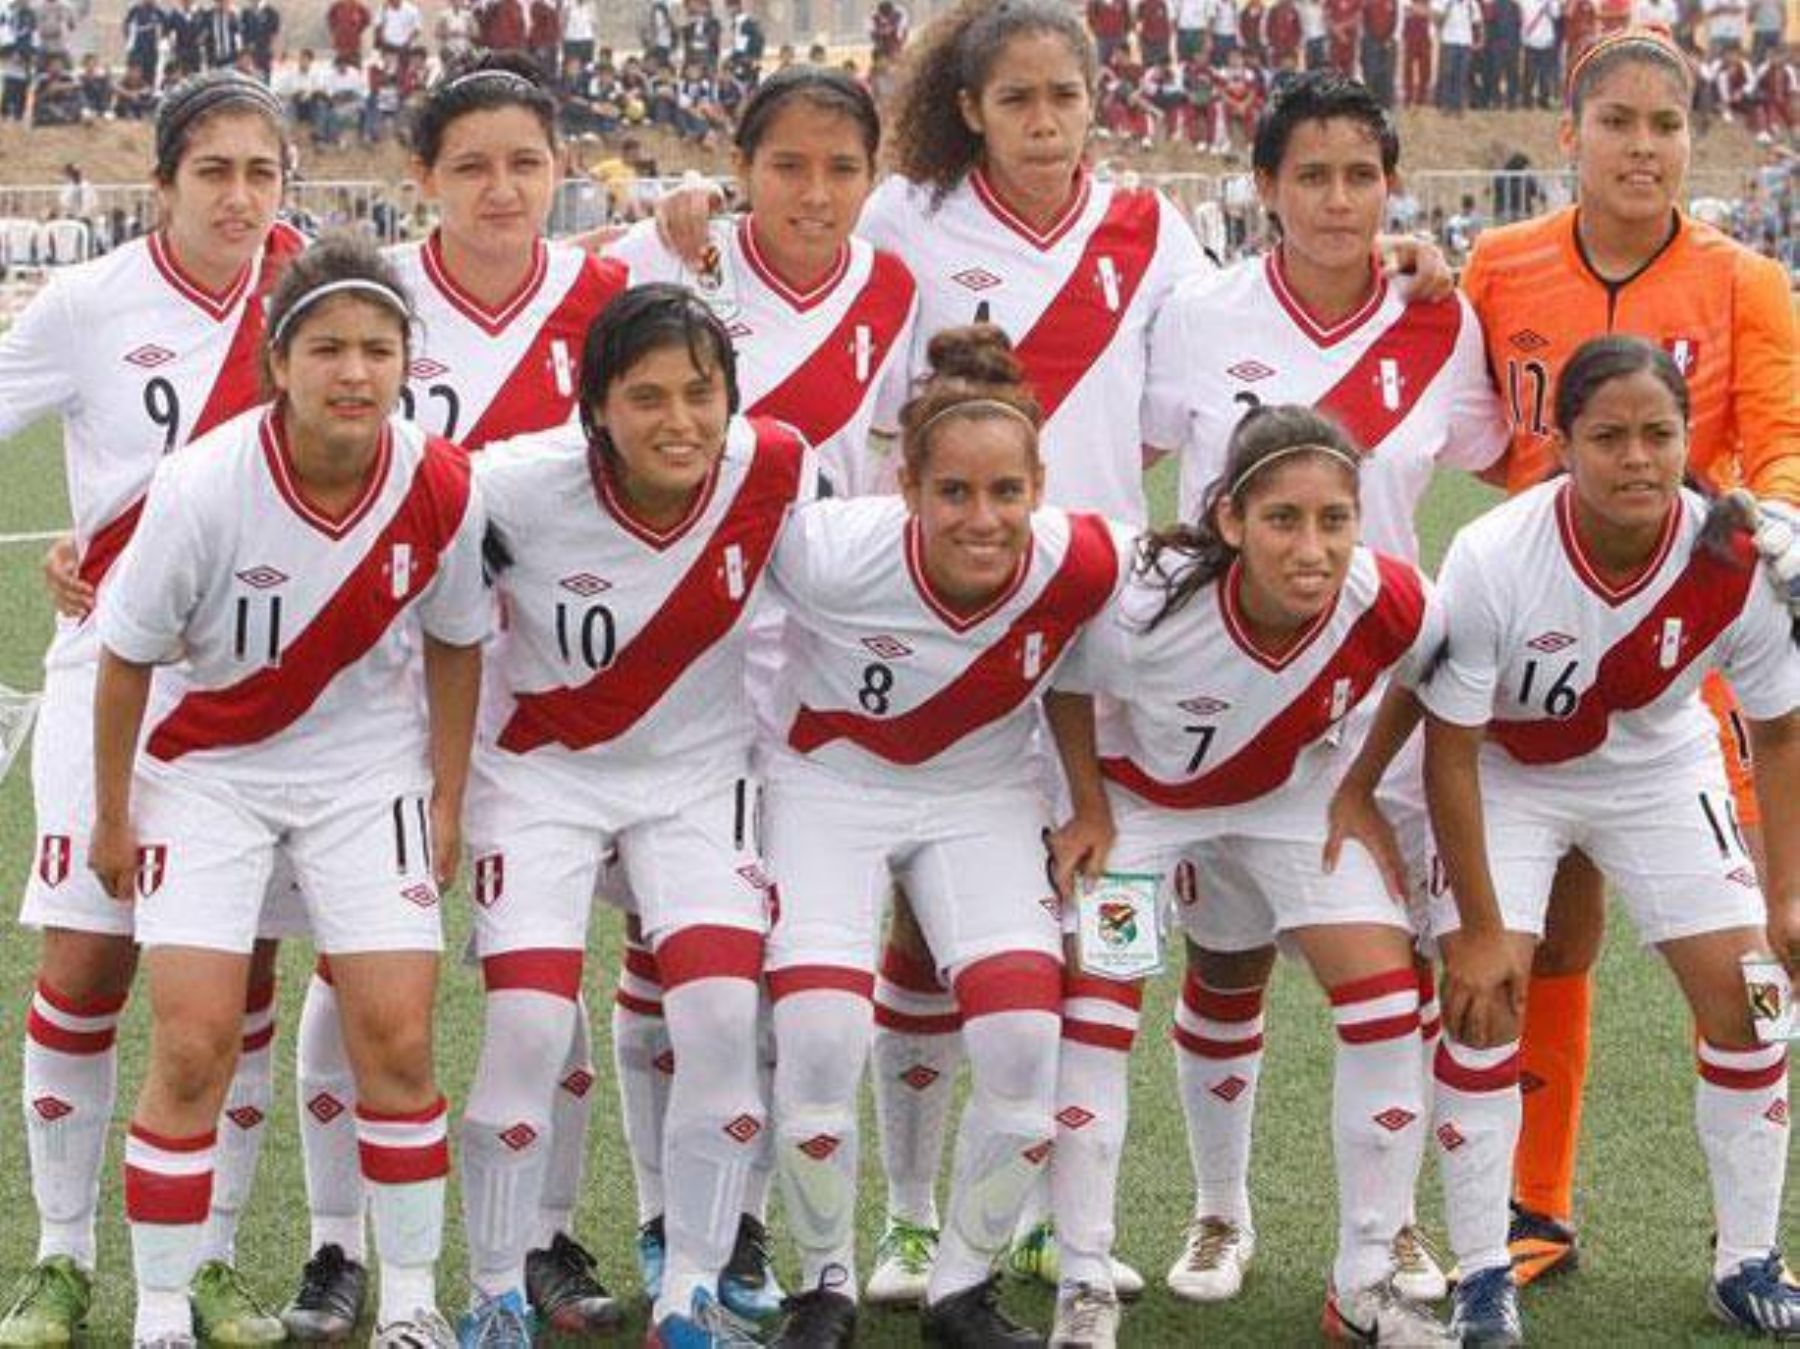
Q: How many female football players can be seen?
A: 11